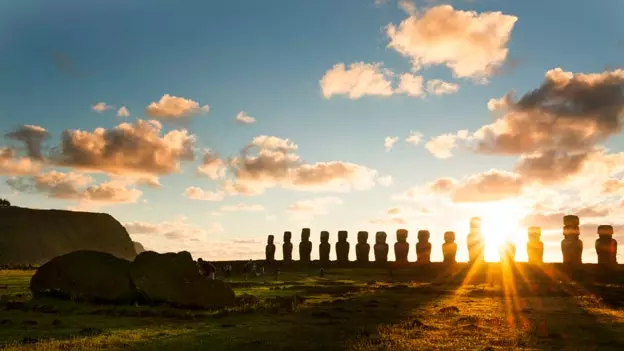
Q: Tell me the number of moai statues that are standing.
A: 15